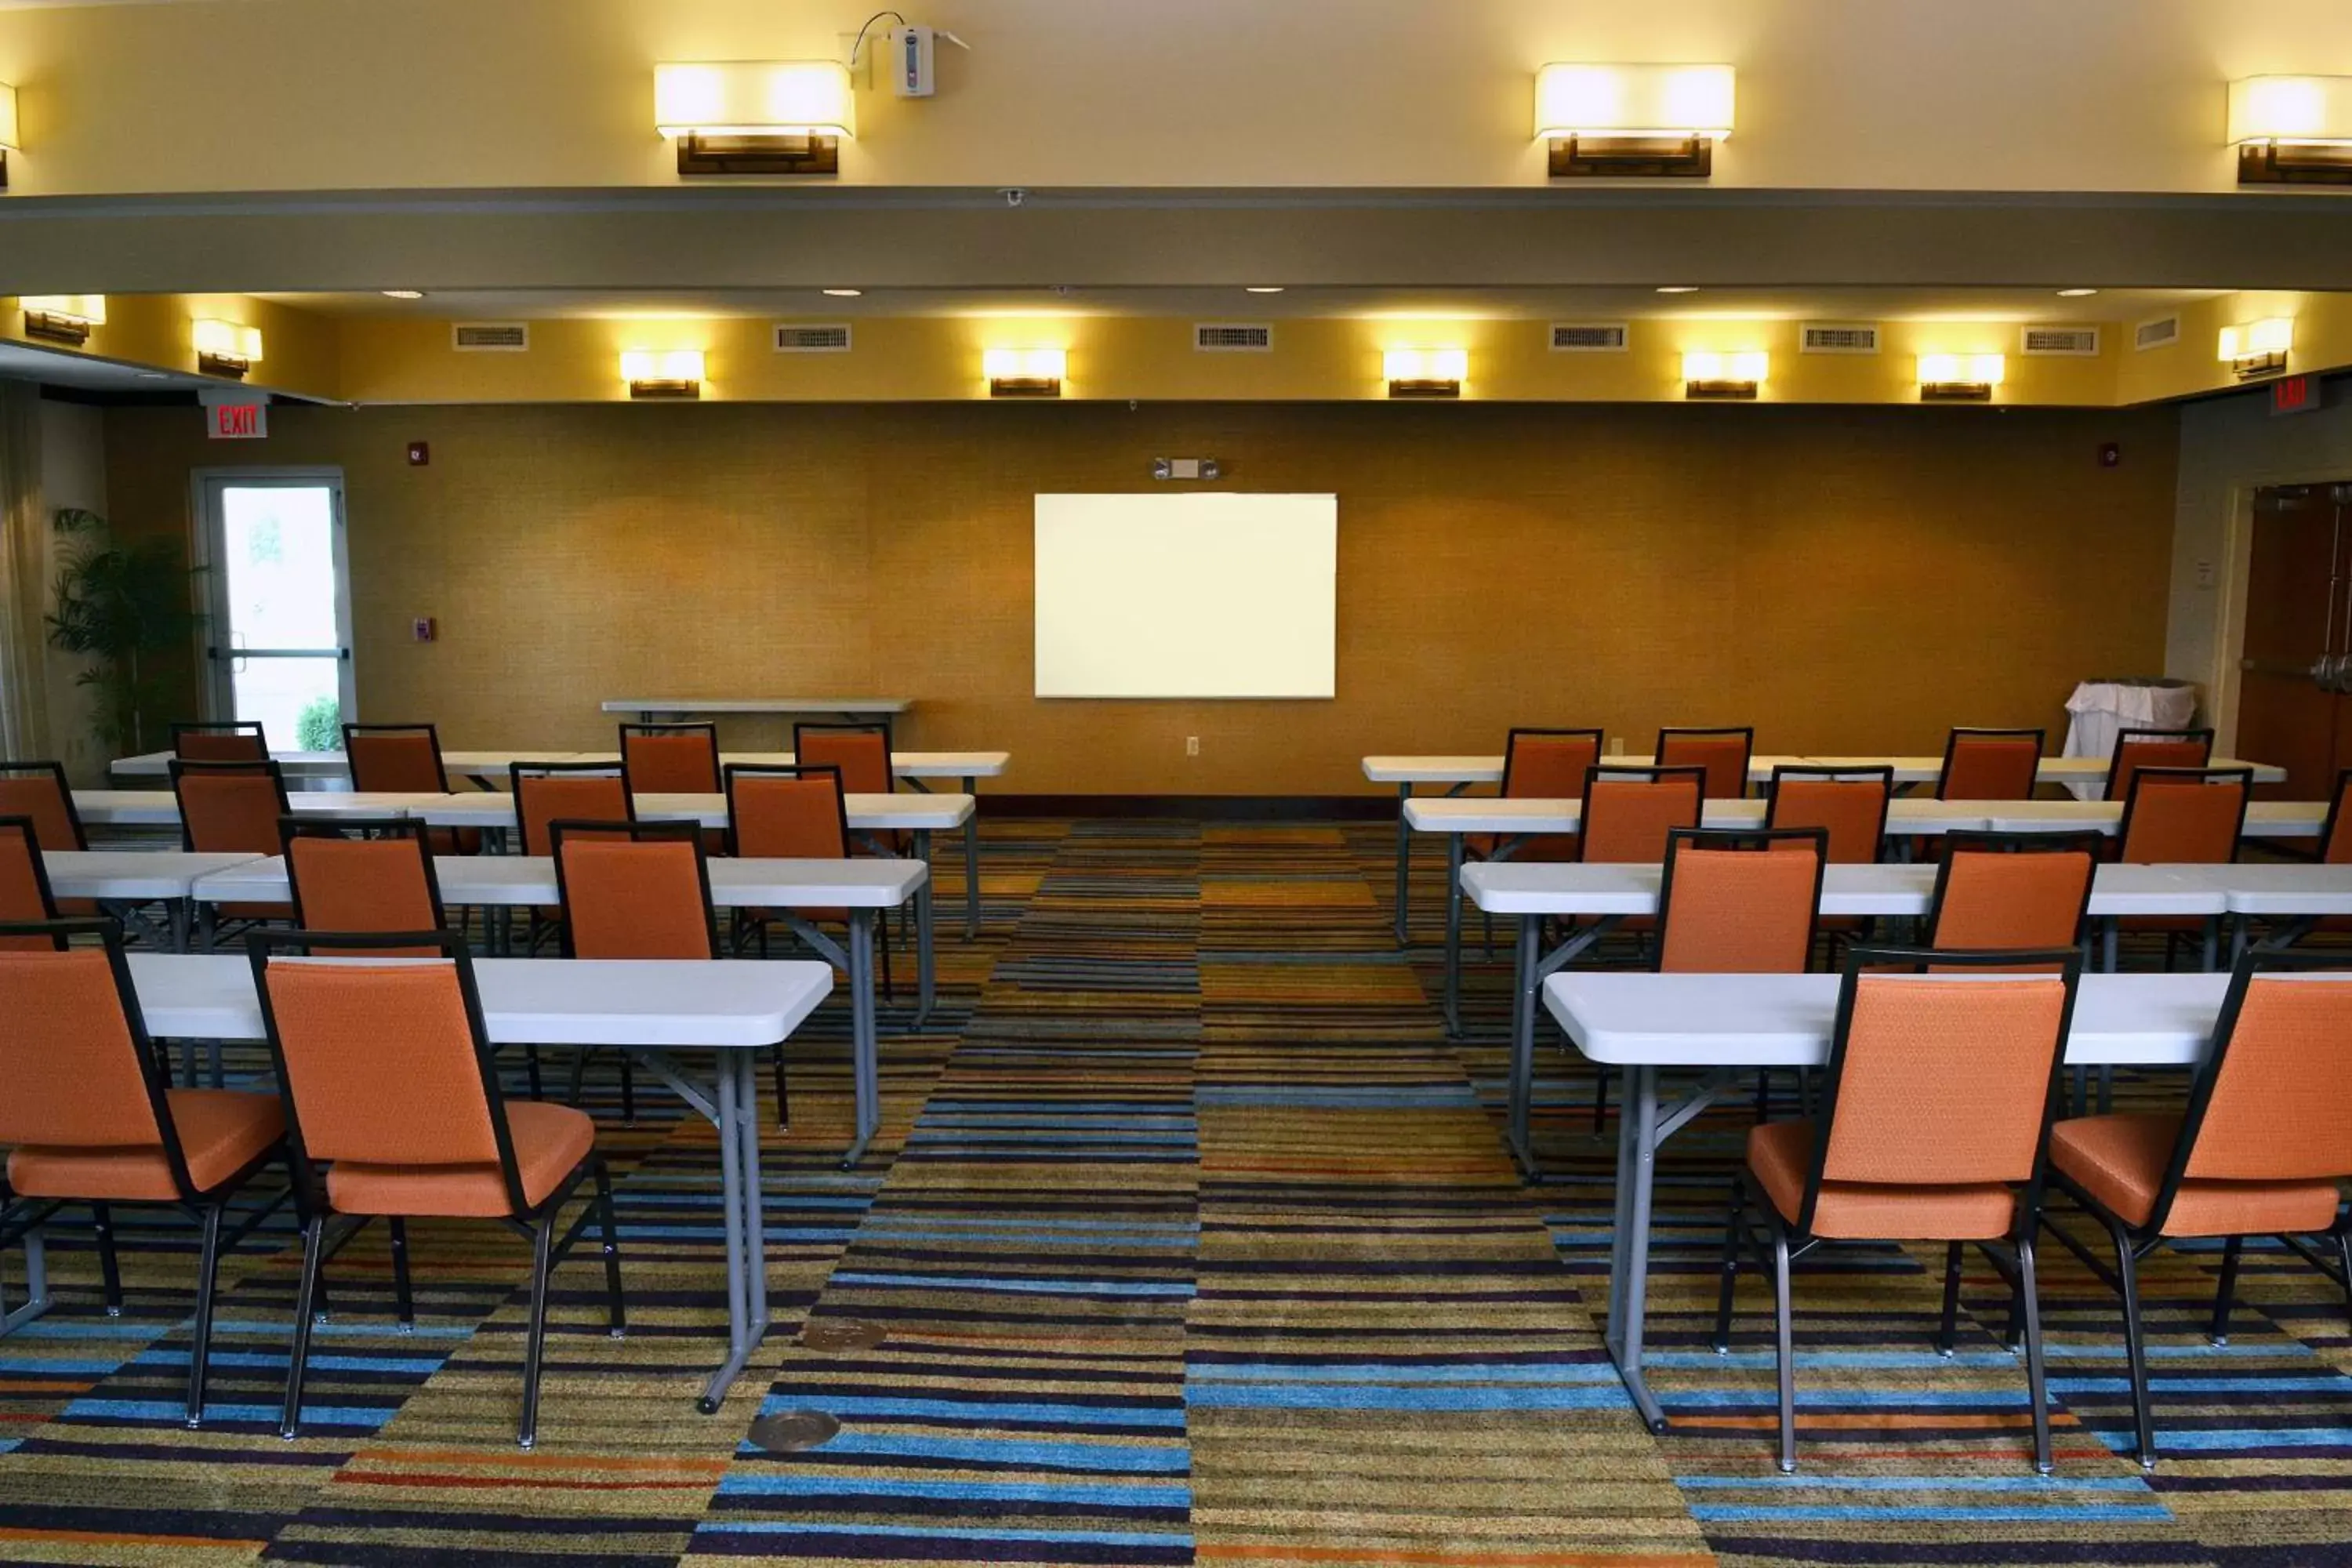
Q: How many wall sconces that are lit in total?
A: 12